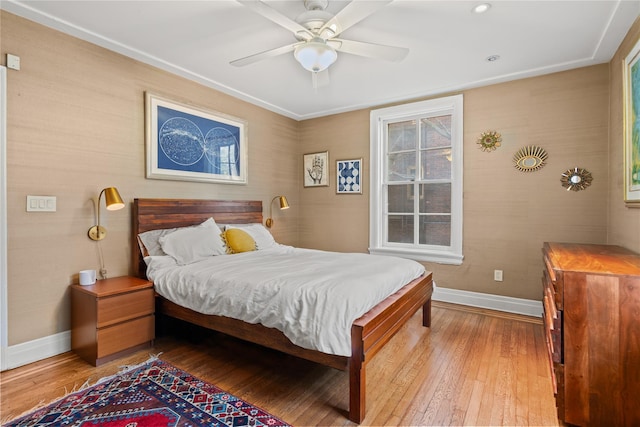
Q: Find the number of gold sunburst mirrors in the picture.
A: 3